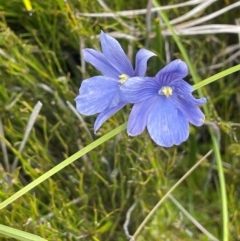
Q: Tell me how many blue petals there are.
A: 11